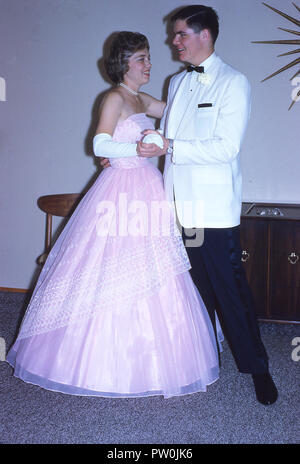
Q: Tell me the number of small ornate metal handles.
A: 2